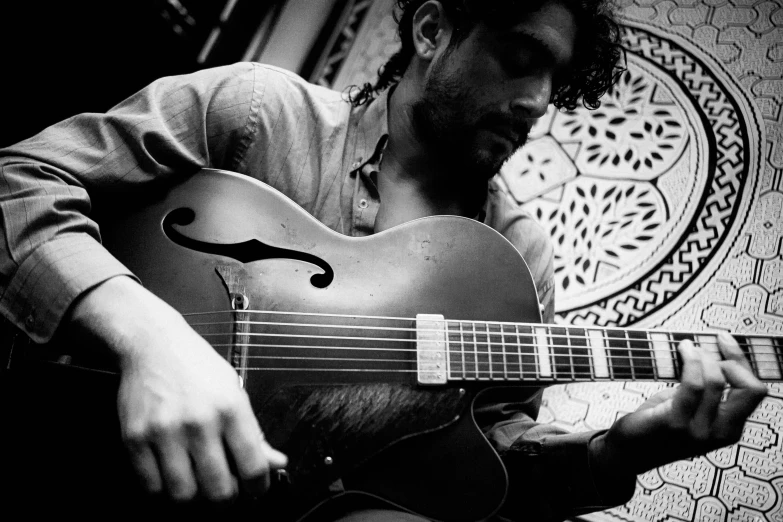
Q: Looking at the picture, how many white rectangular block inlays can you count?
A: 5